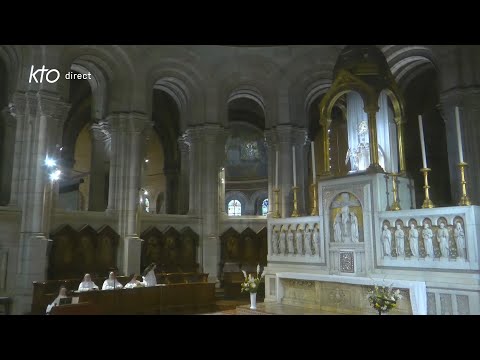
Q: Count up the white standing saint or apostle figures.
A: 12